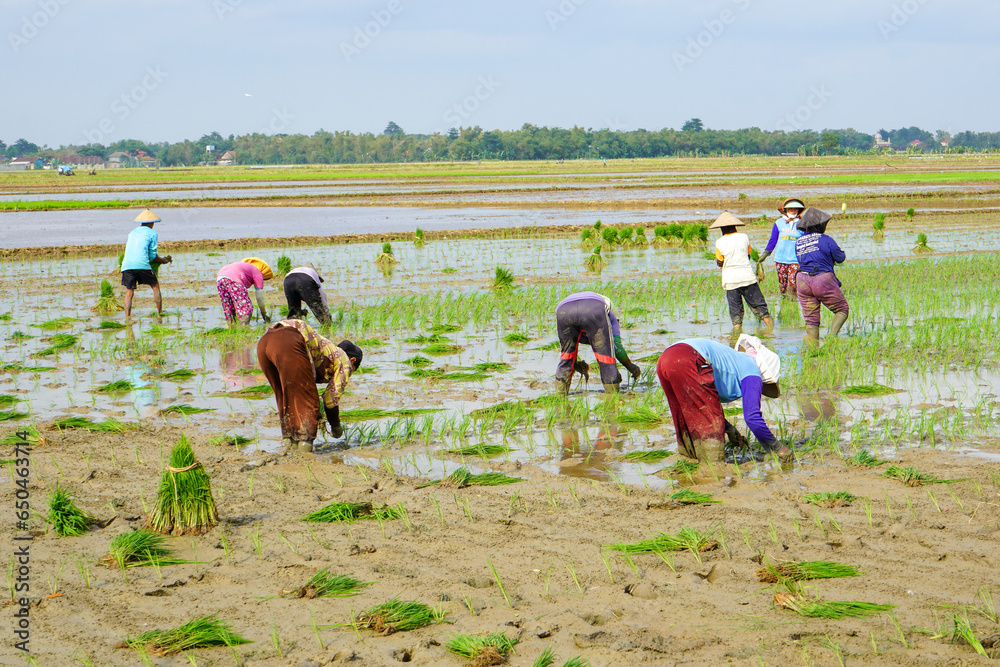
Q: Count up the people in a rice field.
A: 9